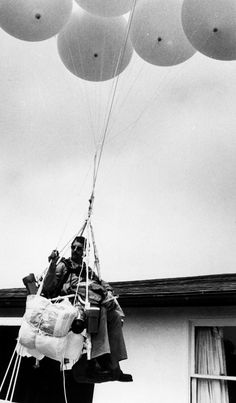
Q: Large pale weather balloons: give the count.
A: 5